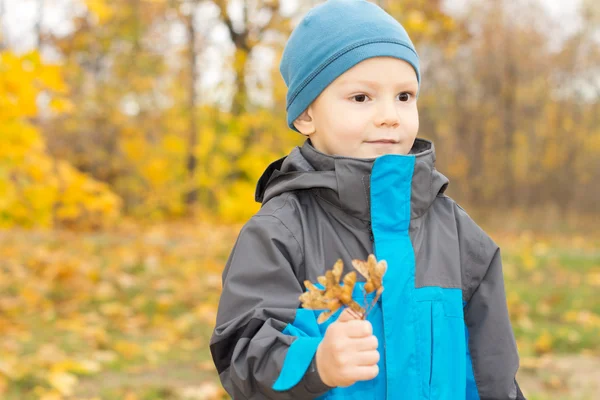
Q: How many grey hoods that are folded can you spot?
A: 1